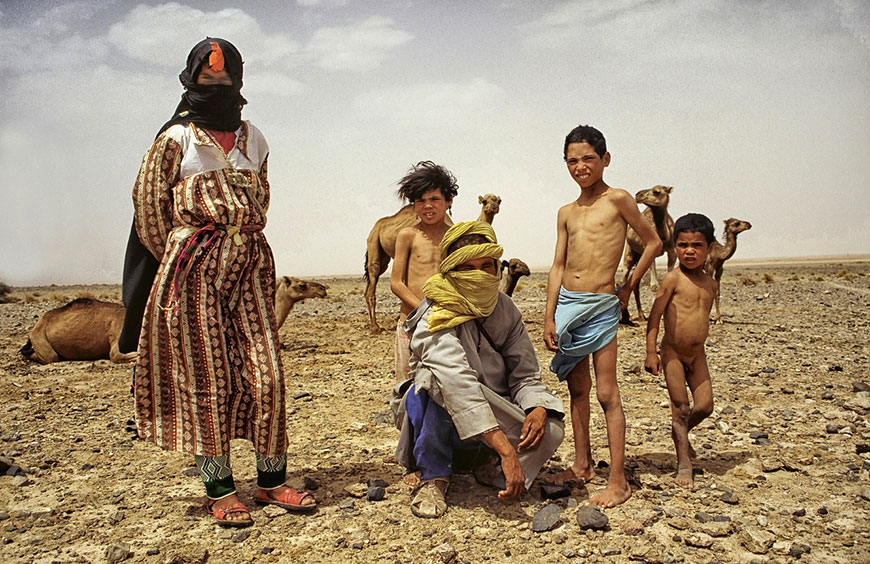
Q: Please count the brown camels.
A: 5